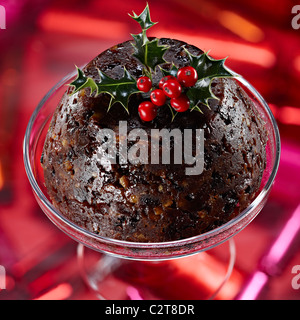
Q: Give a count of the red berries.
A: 7